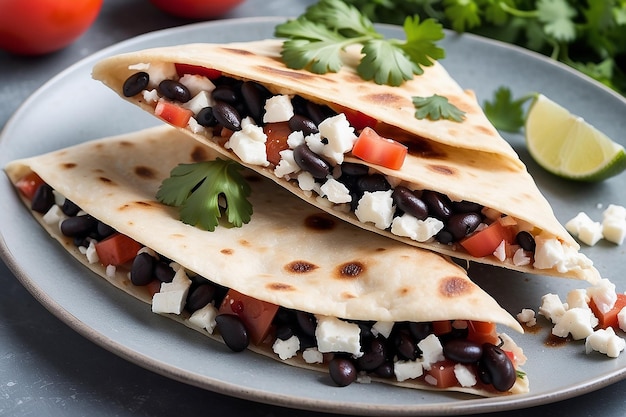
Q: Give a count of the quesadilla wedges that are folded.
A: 2